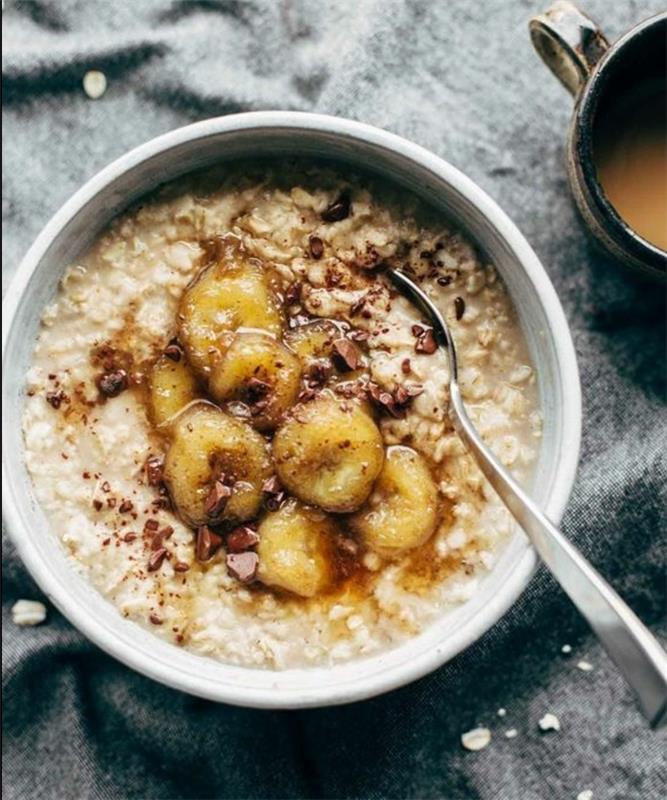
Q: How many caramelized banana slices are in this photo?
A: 8